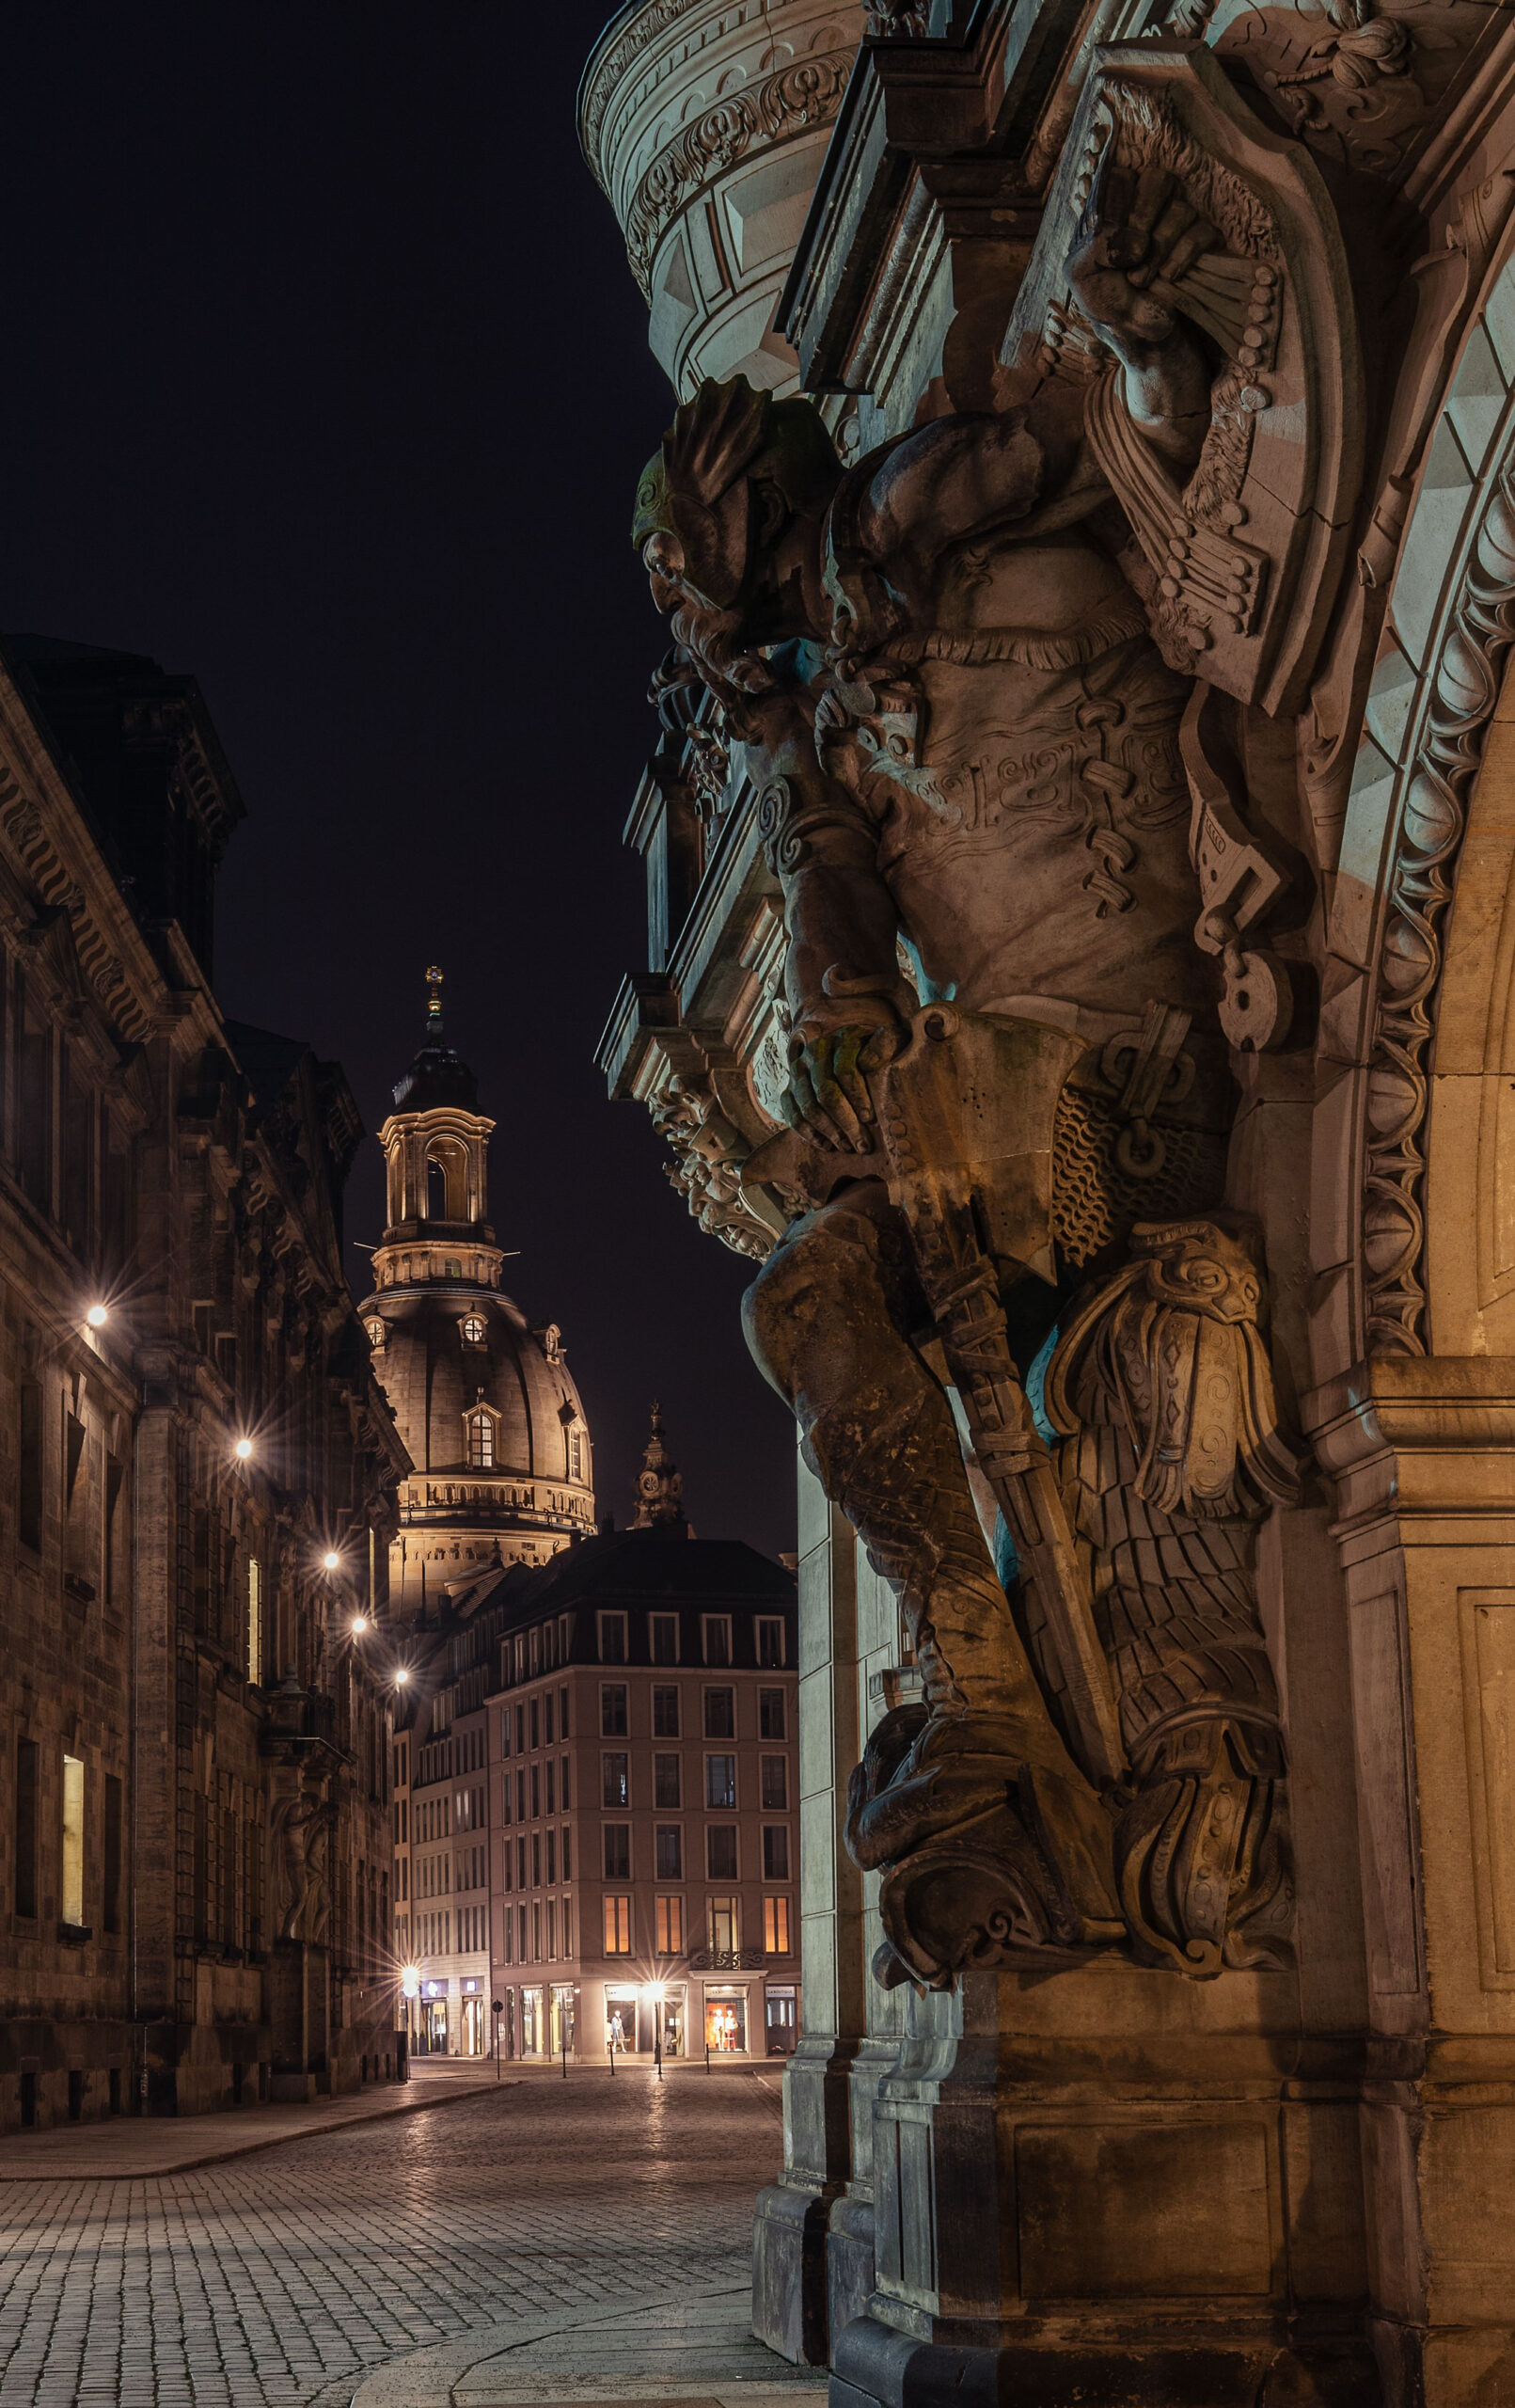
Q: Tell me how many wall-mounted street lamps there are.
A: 5